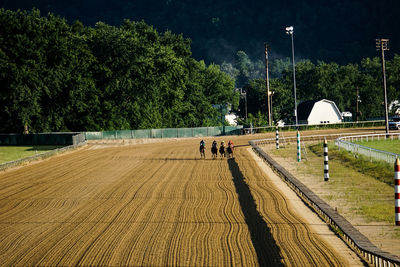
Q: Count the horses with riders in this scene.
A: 4